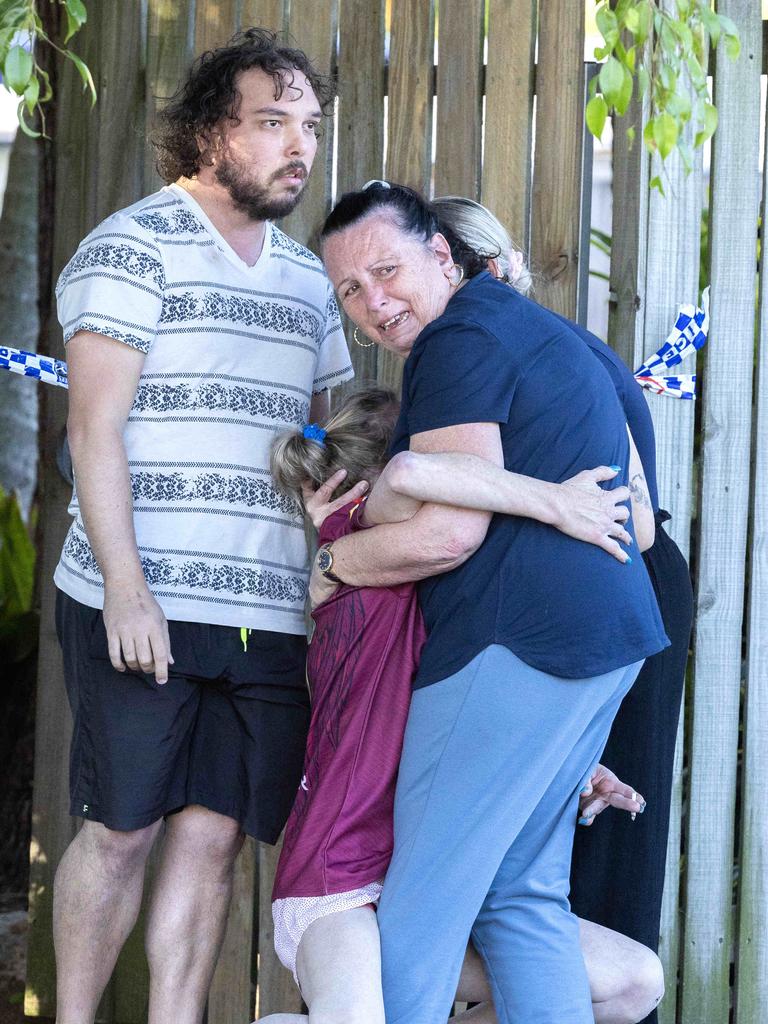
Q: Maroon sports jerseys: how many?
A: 1